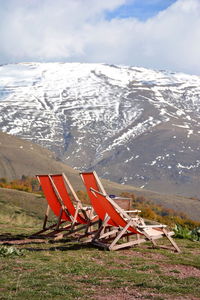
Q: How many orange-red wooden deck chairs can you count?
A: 4